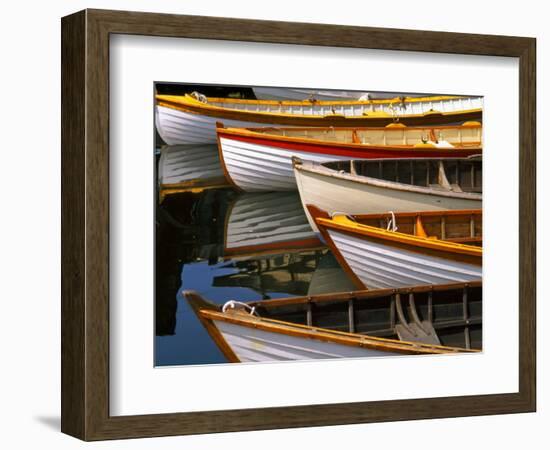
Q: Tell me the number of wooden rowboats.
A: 5